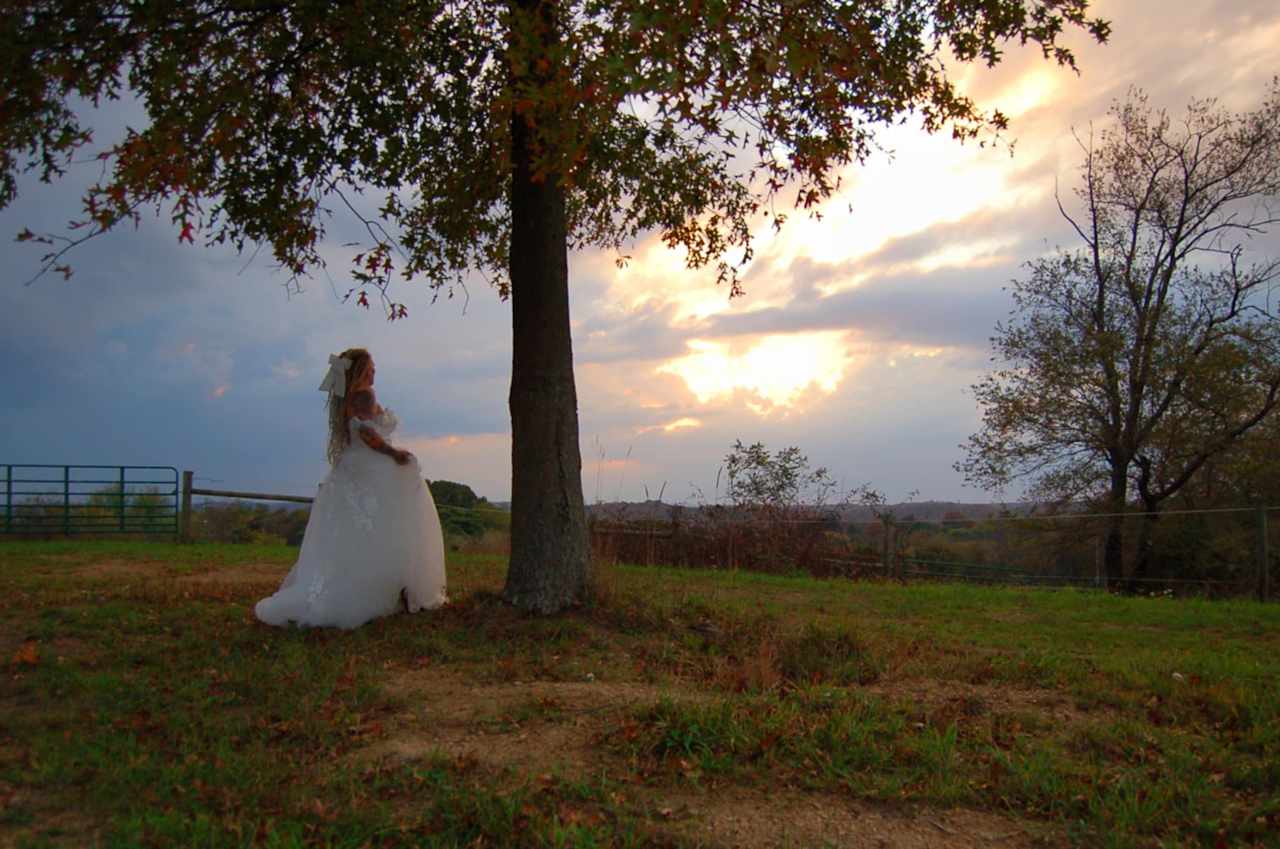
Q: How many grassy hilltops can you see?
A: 1